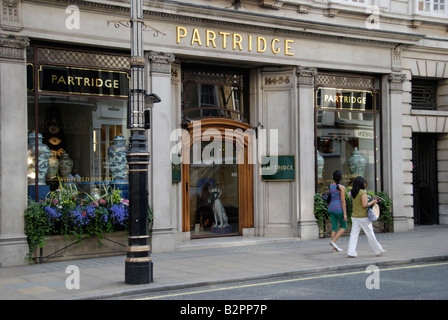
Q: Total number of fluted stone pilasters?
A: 4